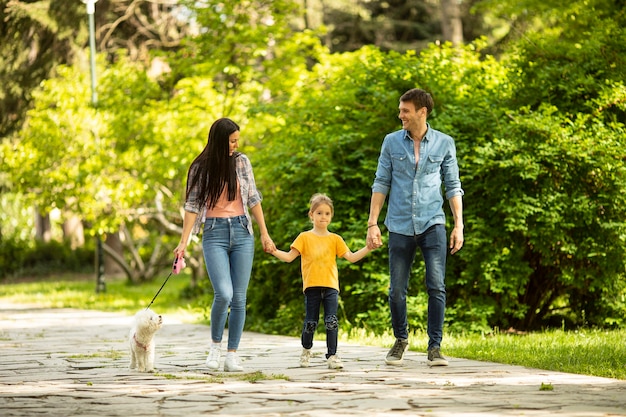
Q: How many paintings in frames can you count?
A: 0